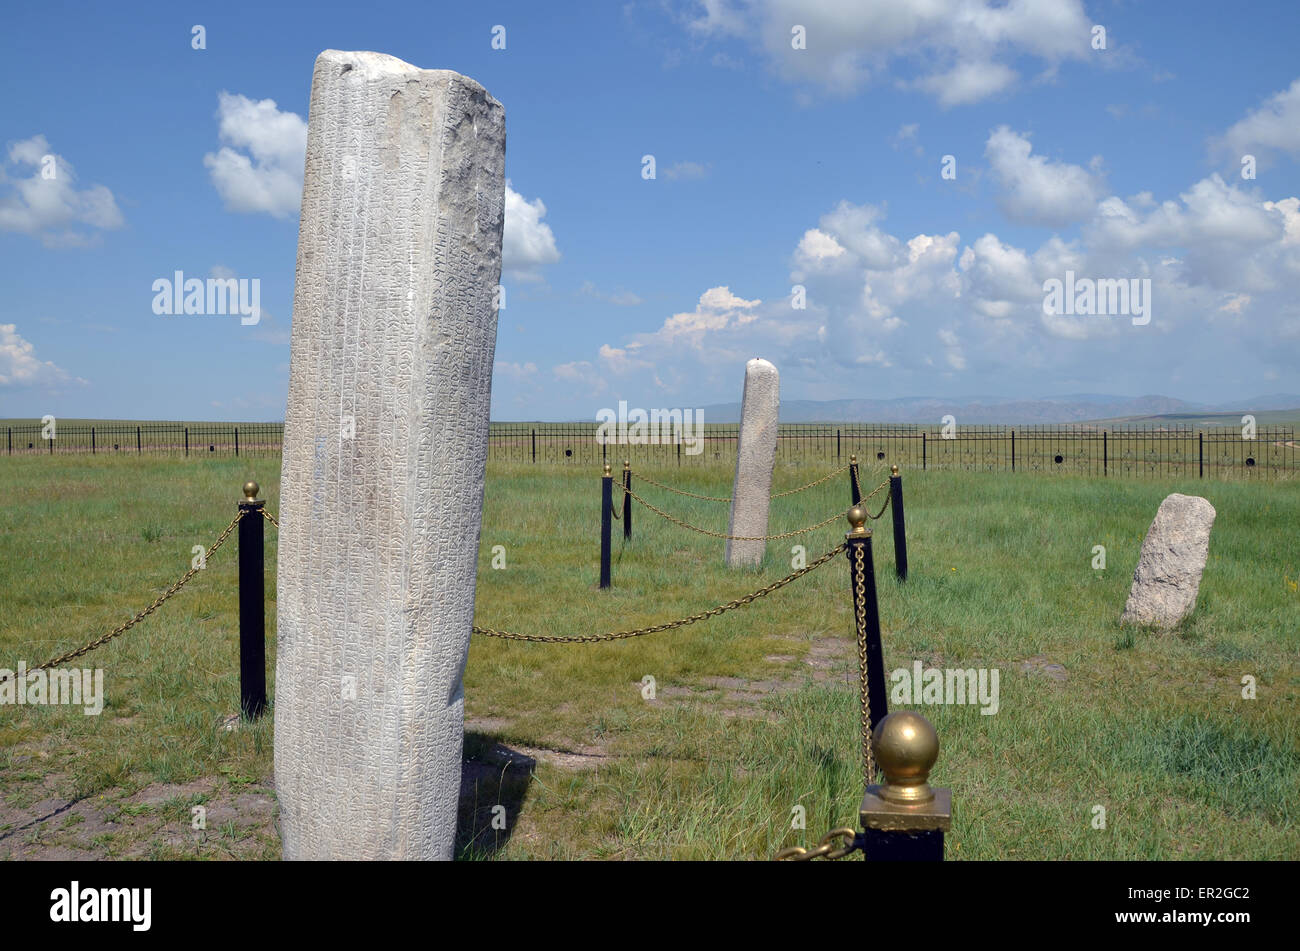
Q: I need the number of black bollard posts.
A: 7